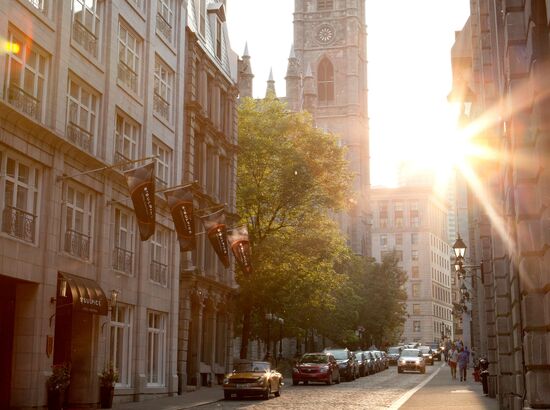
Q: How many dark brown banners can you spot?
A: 4